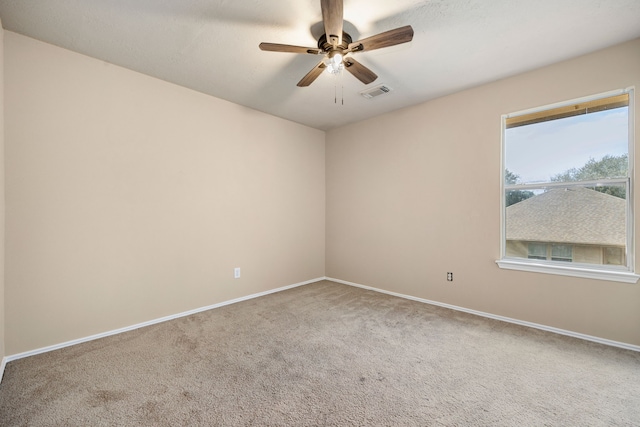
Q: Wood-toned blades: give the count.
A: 5